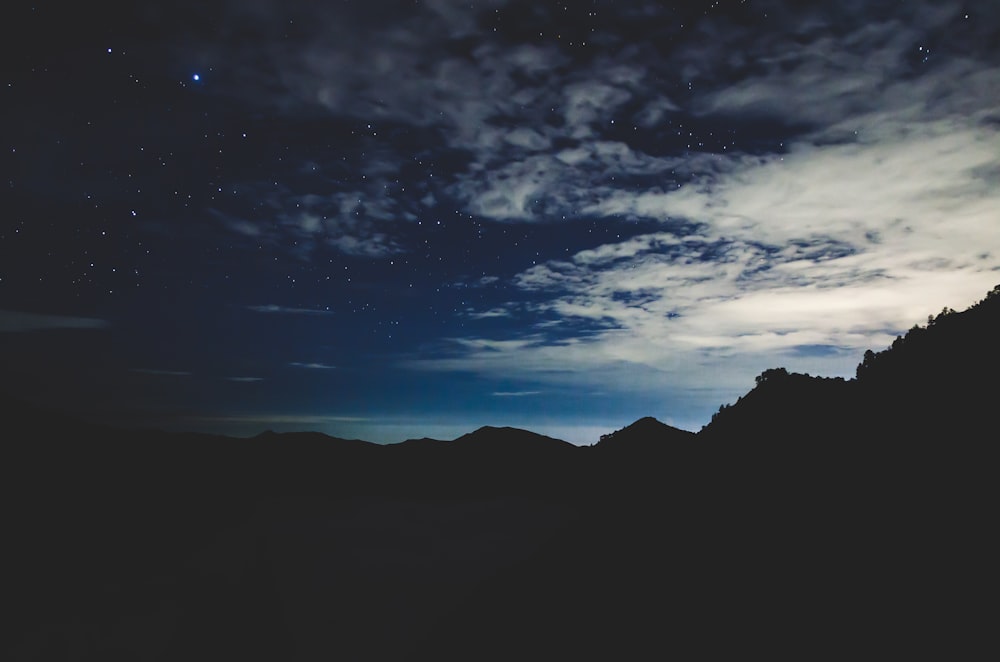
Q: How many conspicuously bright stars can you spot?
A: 1